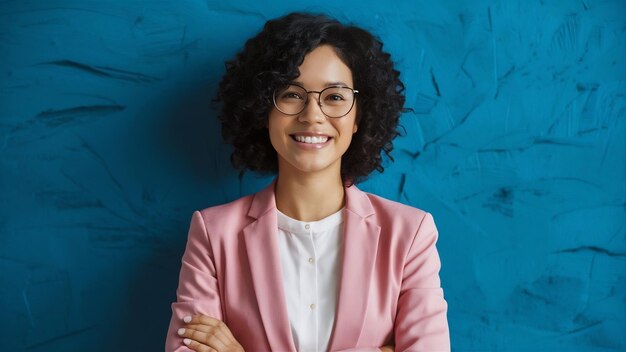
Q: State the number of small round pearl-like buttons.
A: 3